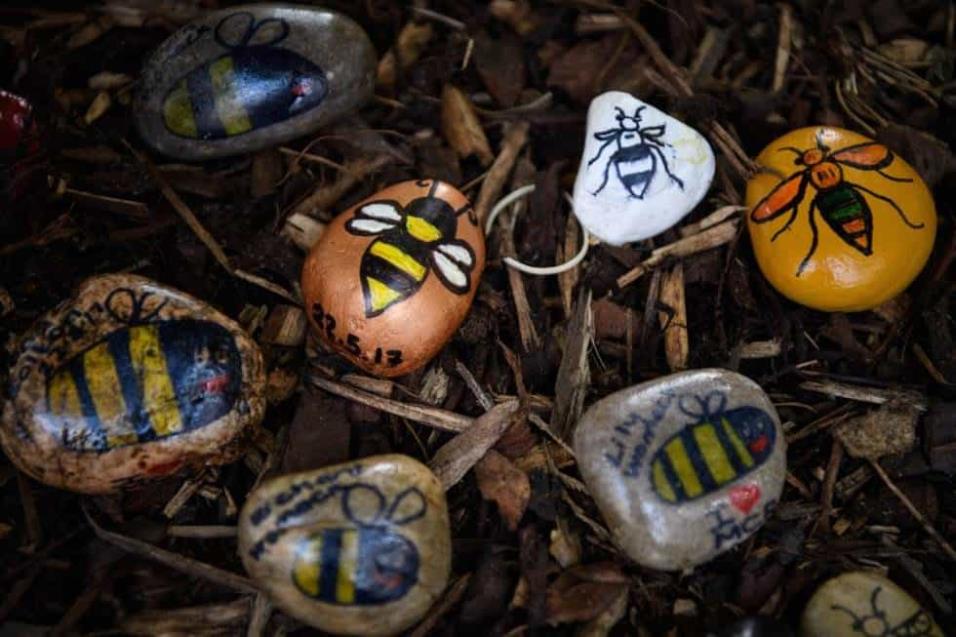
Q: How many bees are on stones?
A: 8